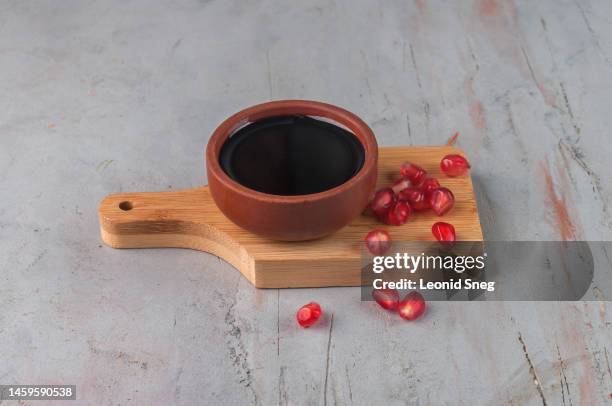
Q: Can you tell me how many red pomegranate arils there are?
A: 13